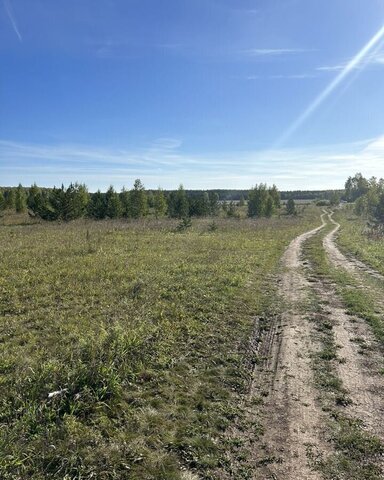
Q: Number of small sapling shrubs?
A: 2